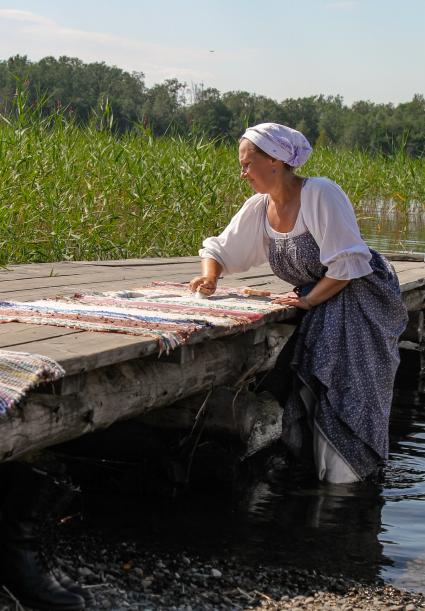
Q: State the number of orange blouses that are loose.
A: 0